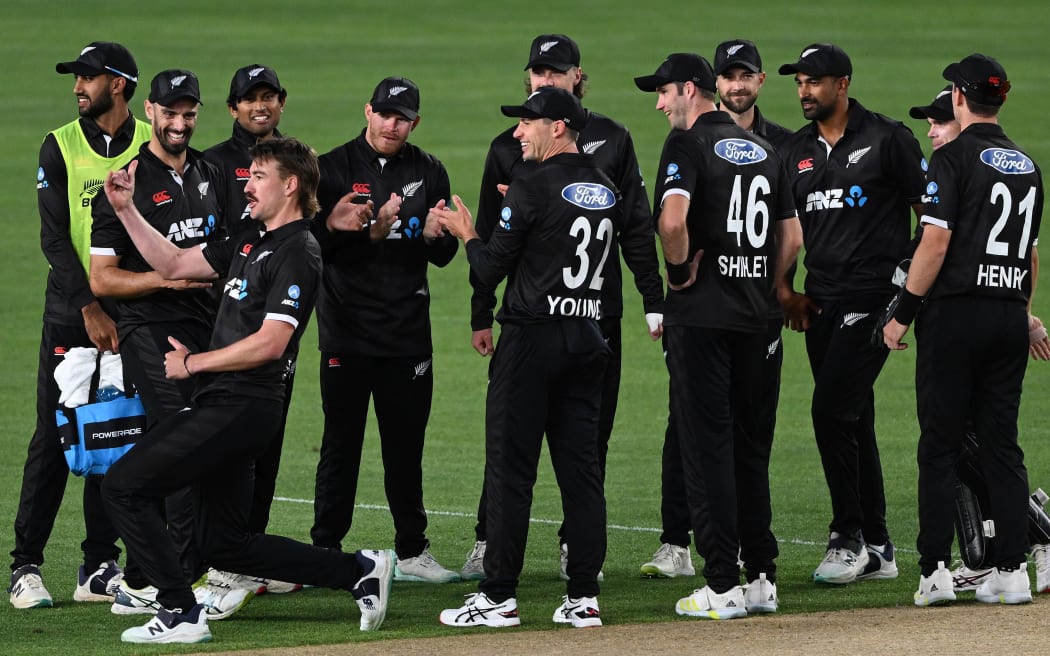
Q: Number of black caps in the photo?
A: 11